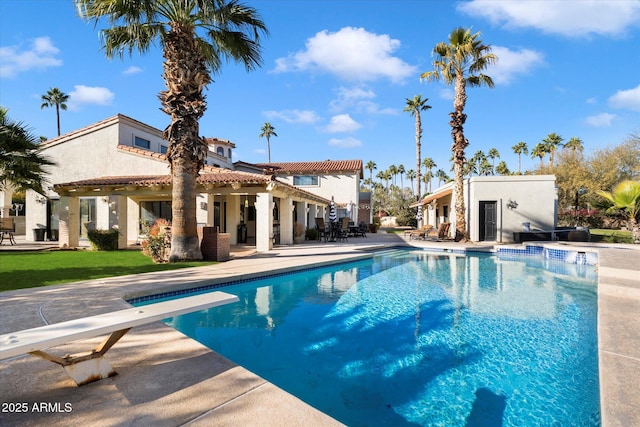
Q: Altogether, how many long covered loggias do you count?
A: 1